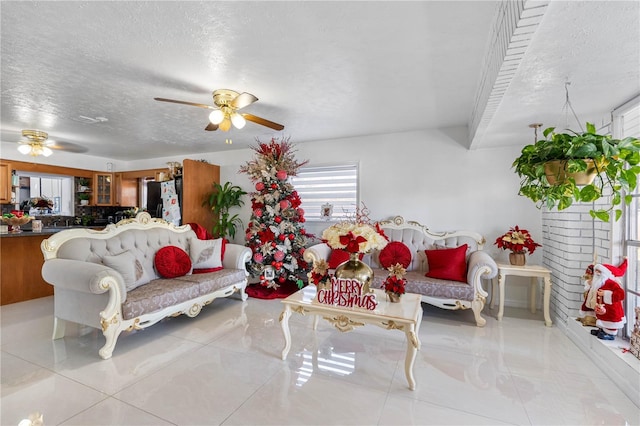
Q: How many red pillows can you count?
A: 4